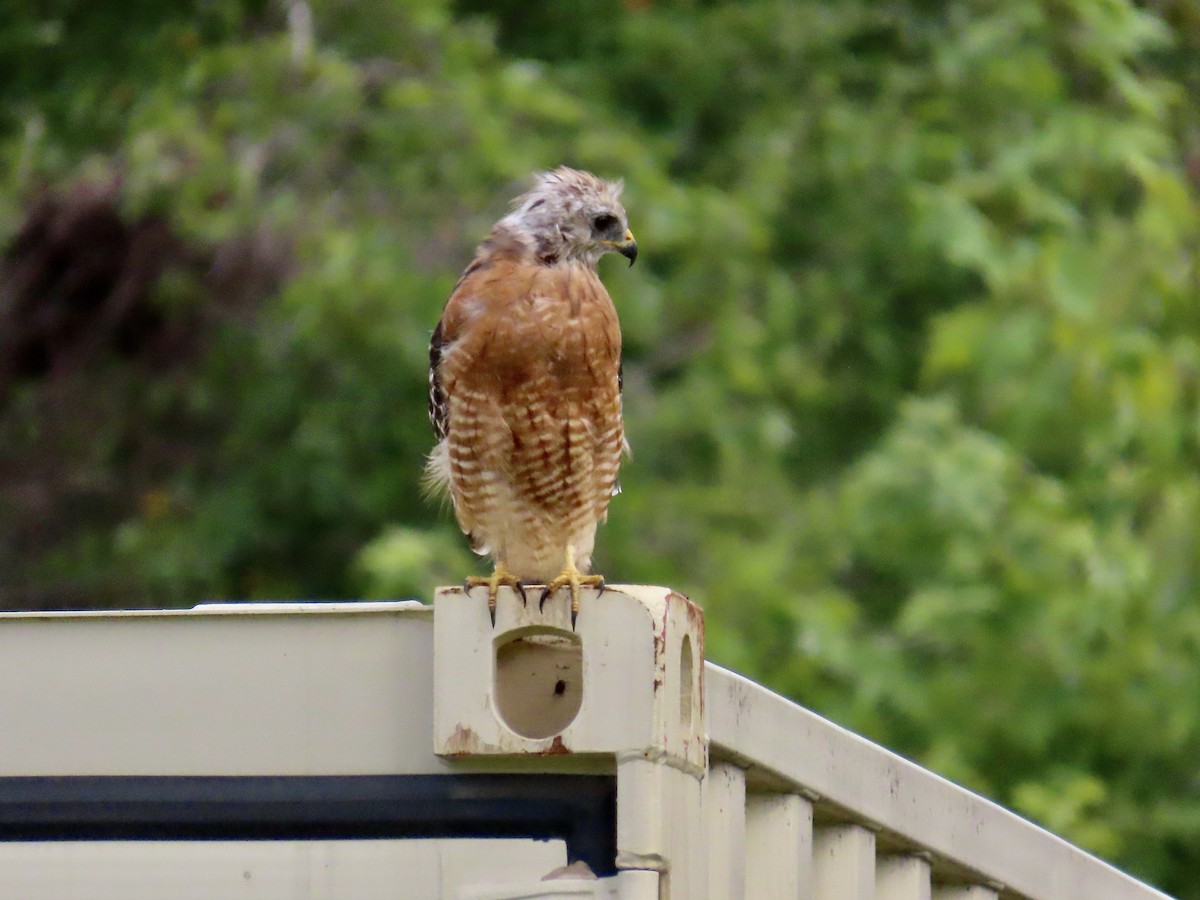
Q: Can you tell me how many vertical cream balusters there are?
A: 5